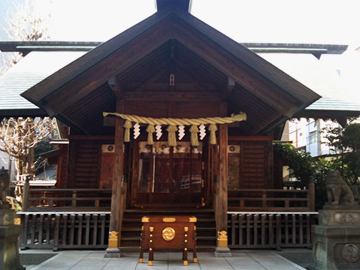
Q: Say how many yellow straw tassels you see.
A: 5